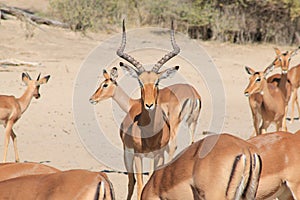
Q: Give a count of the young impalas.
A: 1